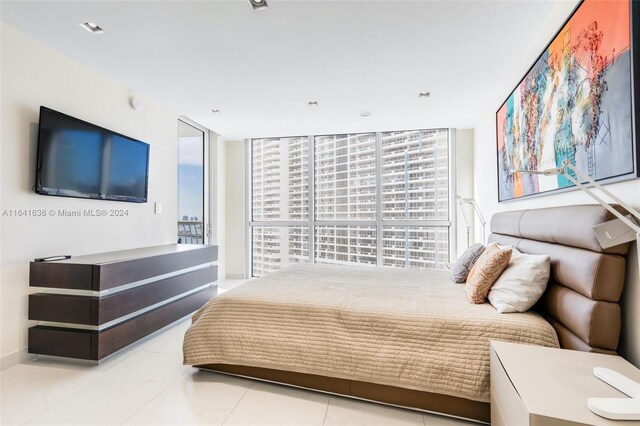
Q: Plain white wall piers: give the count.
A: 2